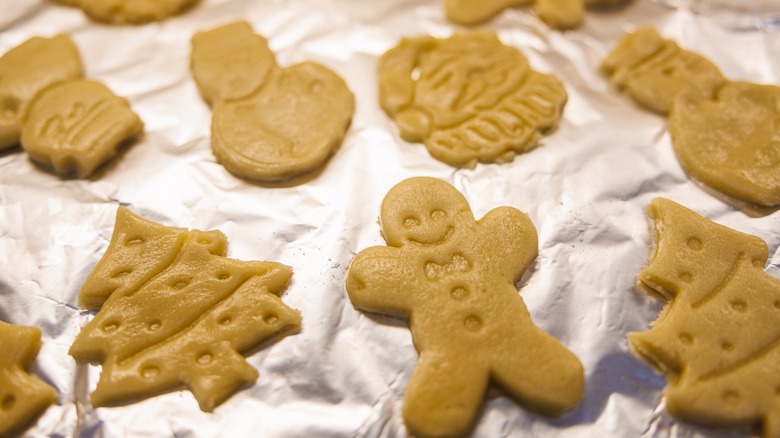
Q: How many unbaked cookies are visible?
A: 10